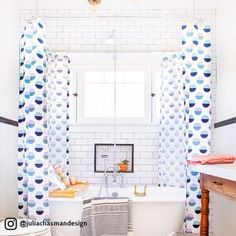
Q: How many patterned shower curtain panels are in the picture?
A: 4